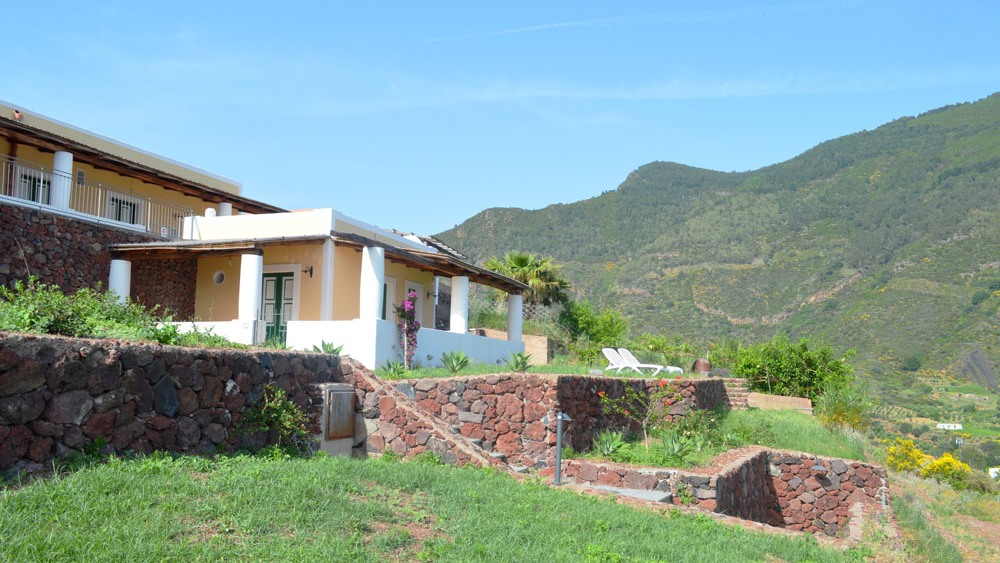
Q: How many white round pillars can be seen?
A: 7